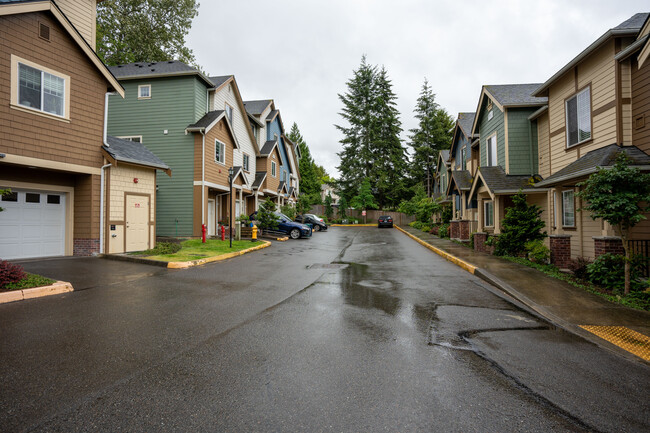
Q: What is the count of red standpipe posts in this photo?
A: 2